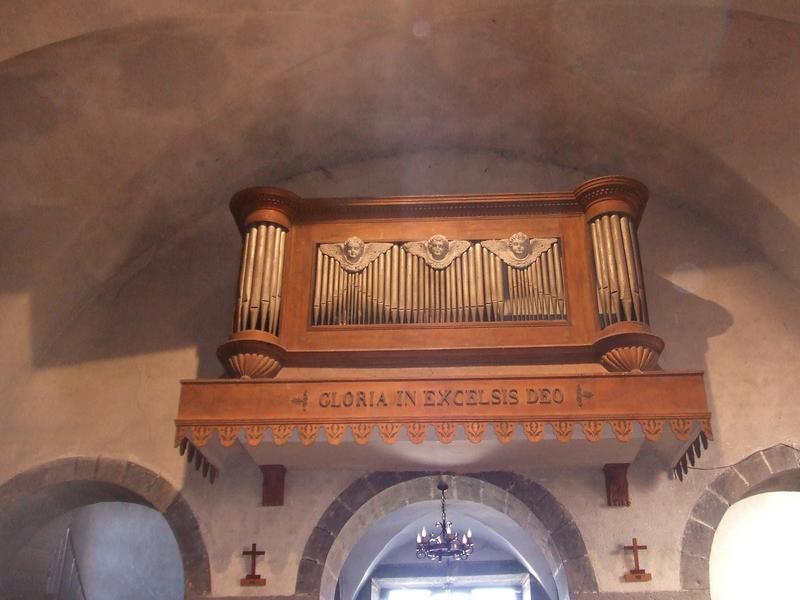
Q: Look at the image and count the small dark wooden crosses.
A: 2